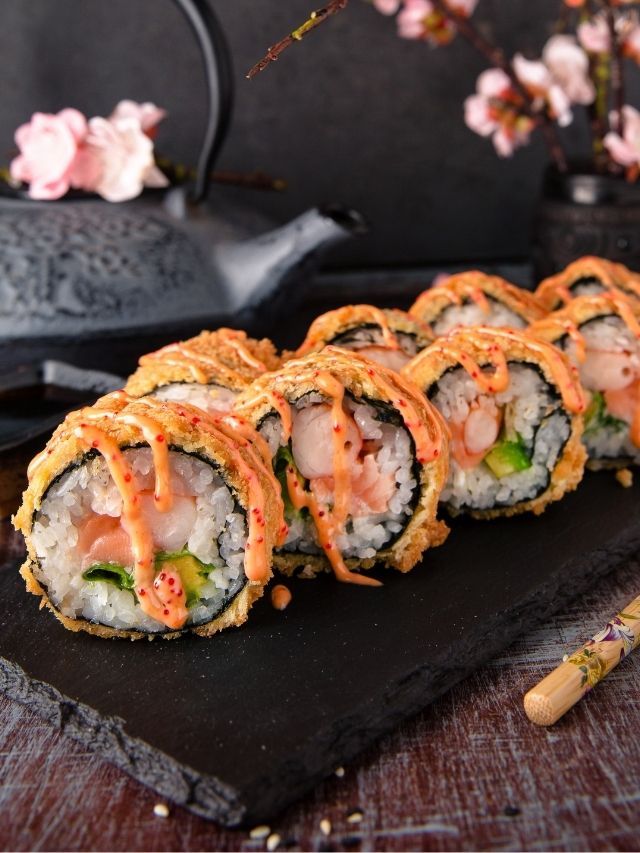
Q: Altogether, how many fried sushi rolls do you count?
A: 8